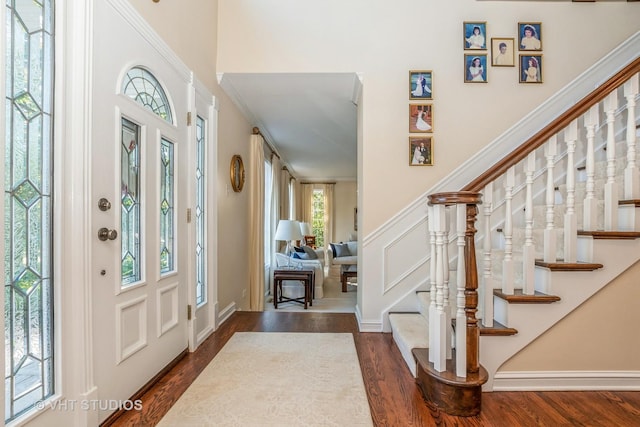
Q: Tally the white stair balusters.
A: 12